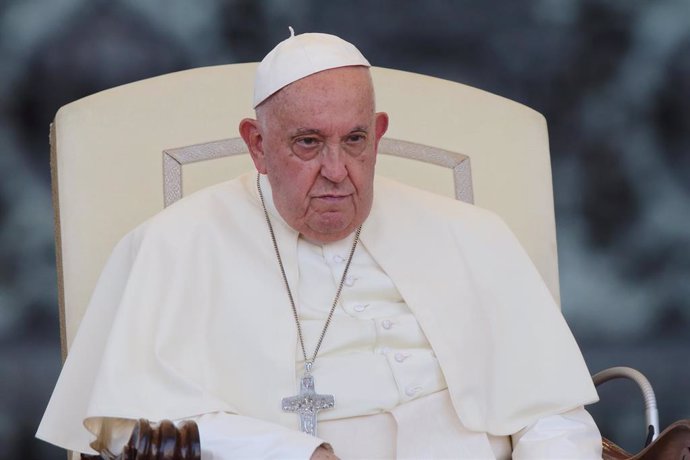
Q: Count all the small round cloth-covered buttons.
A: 6